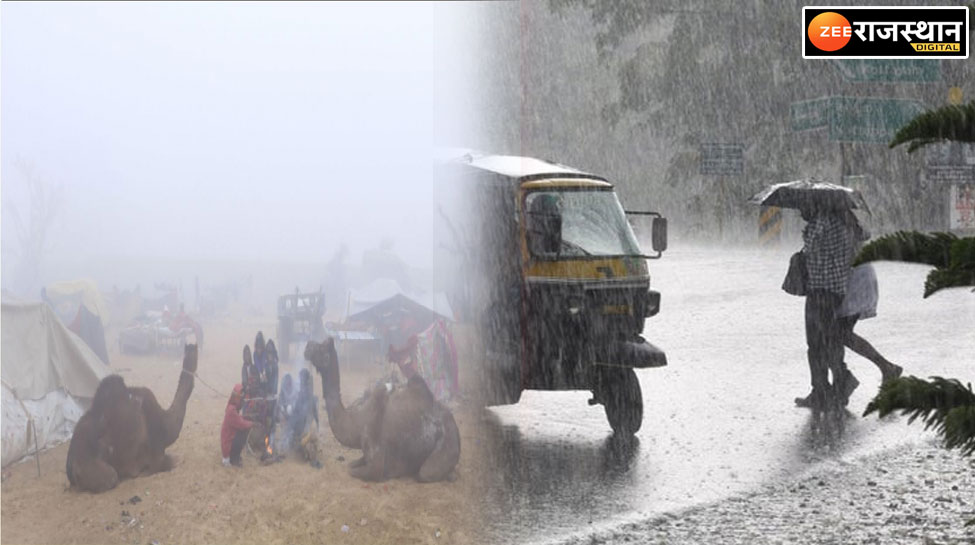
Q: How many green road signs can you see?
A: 3